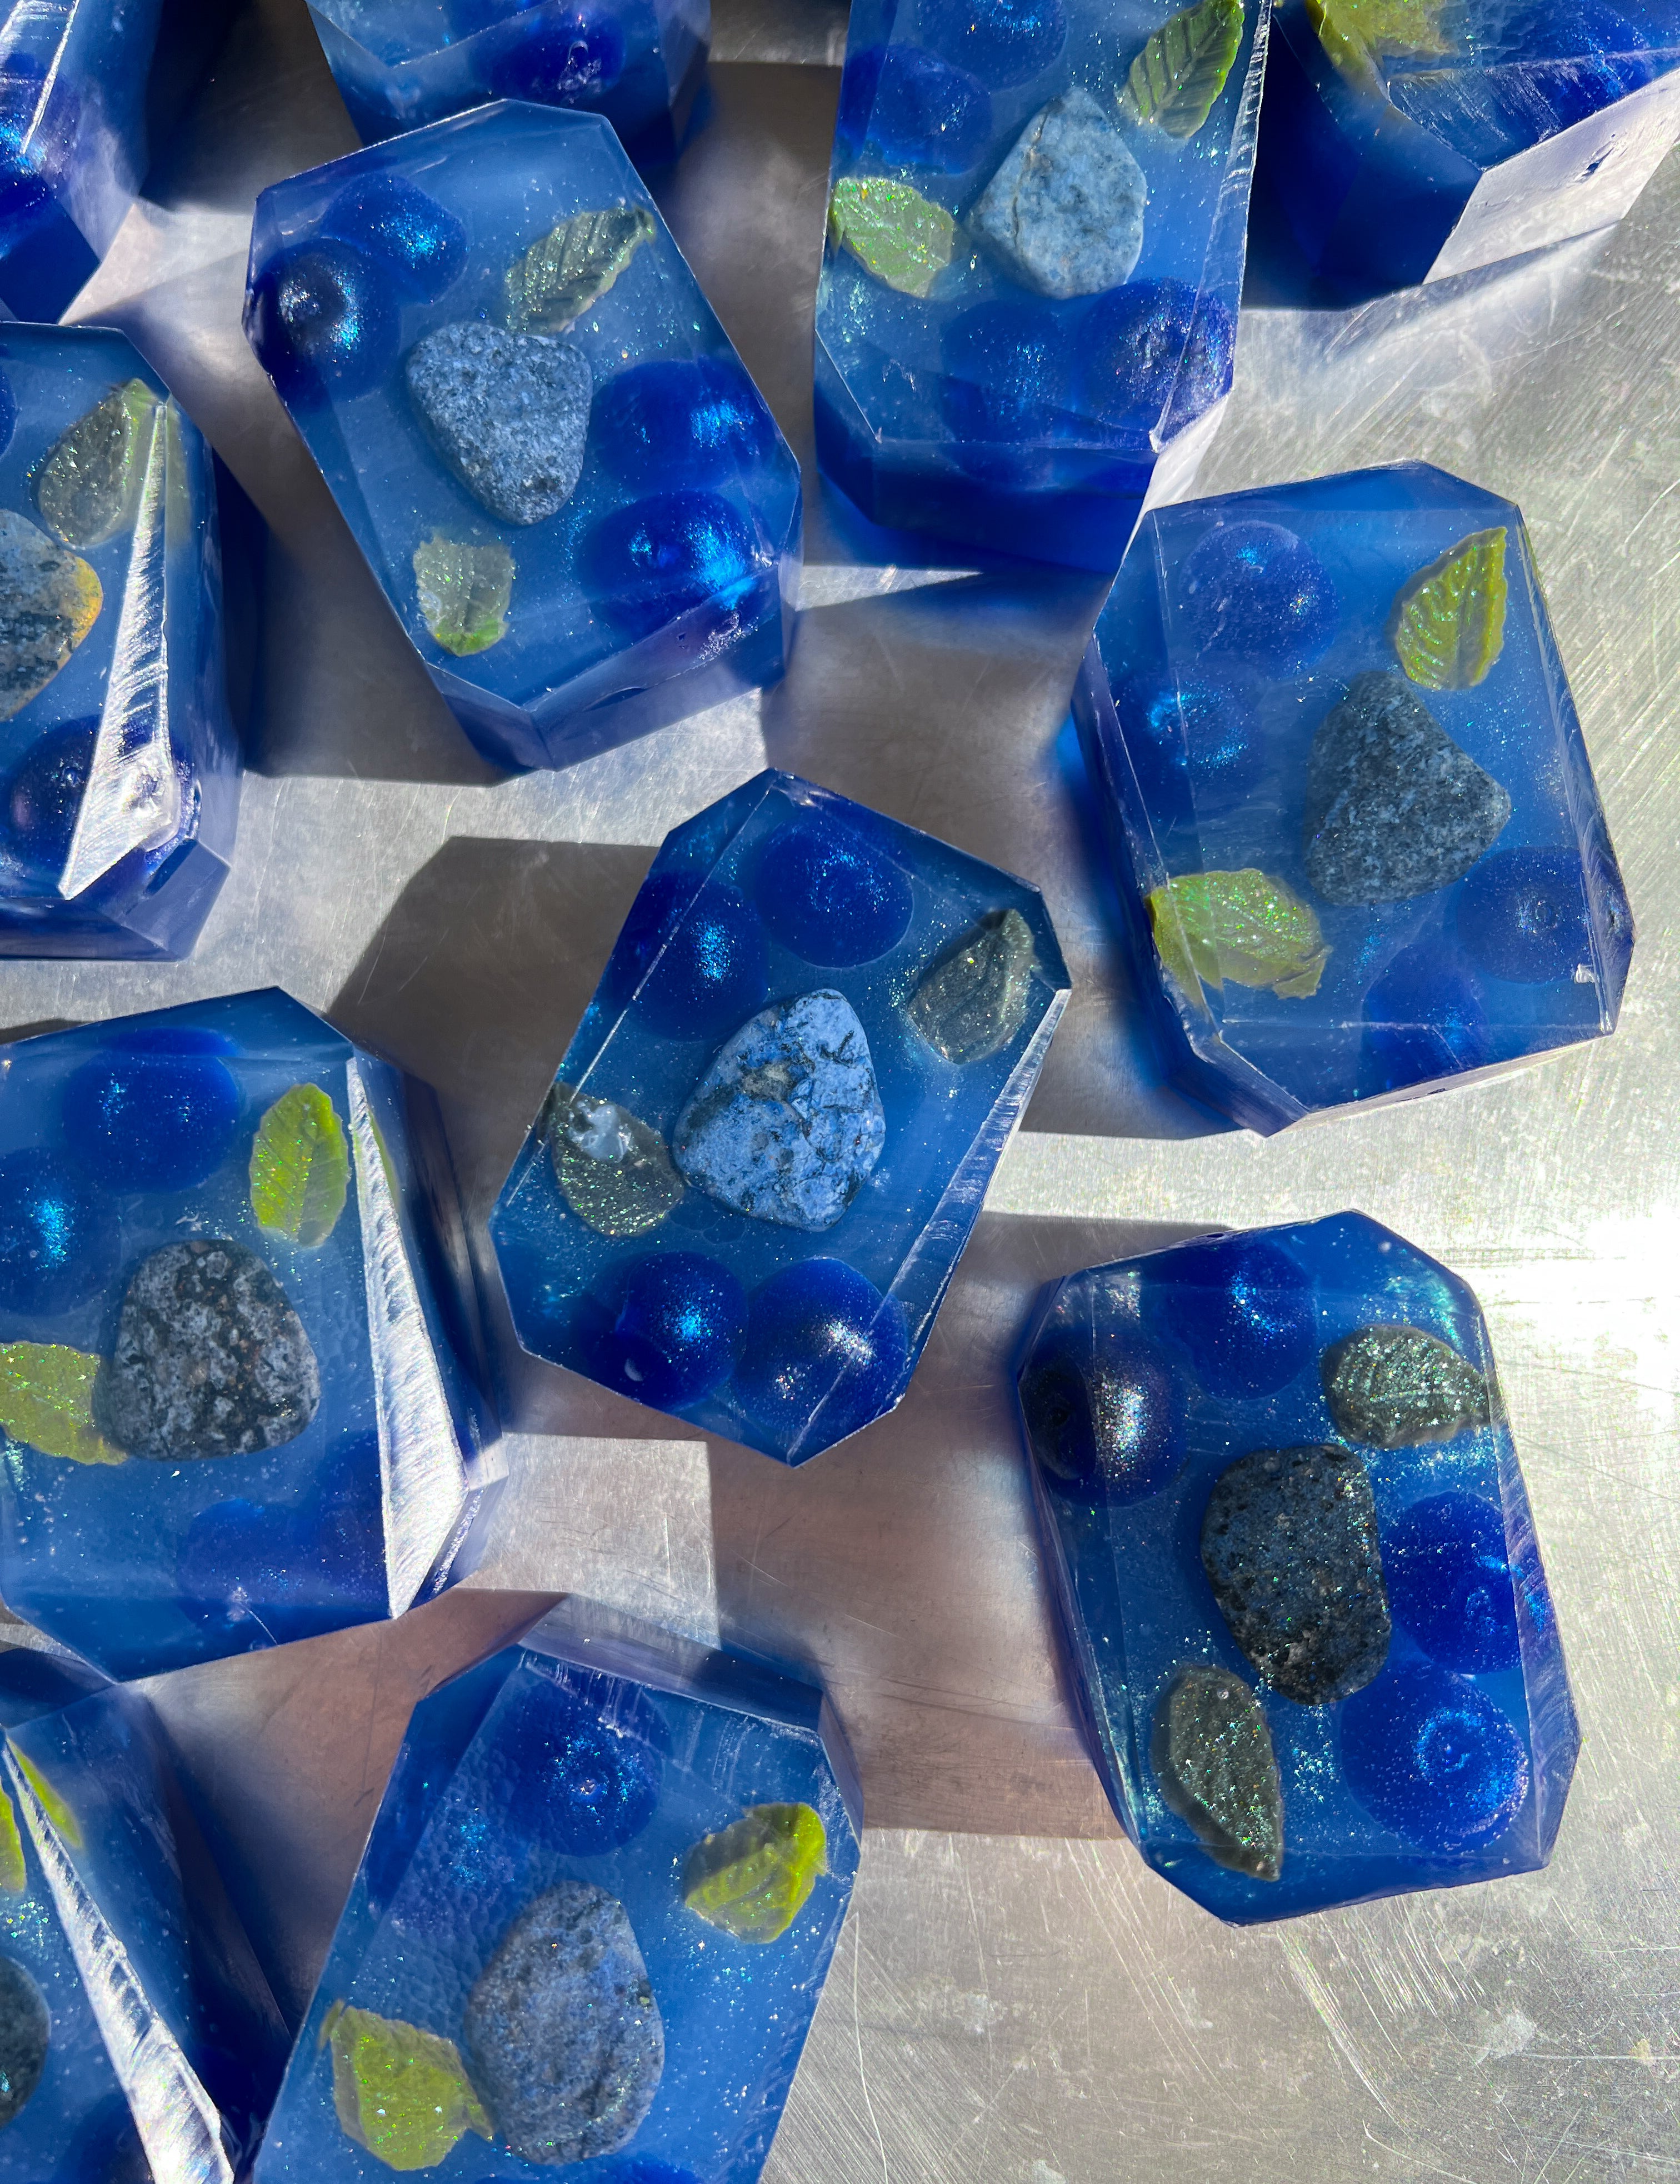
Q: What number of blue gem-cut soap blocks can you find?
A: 12